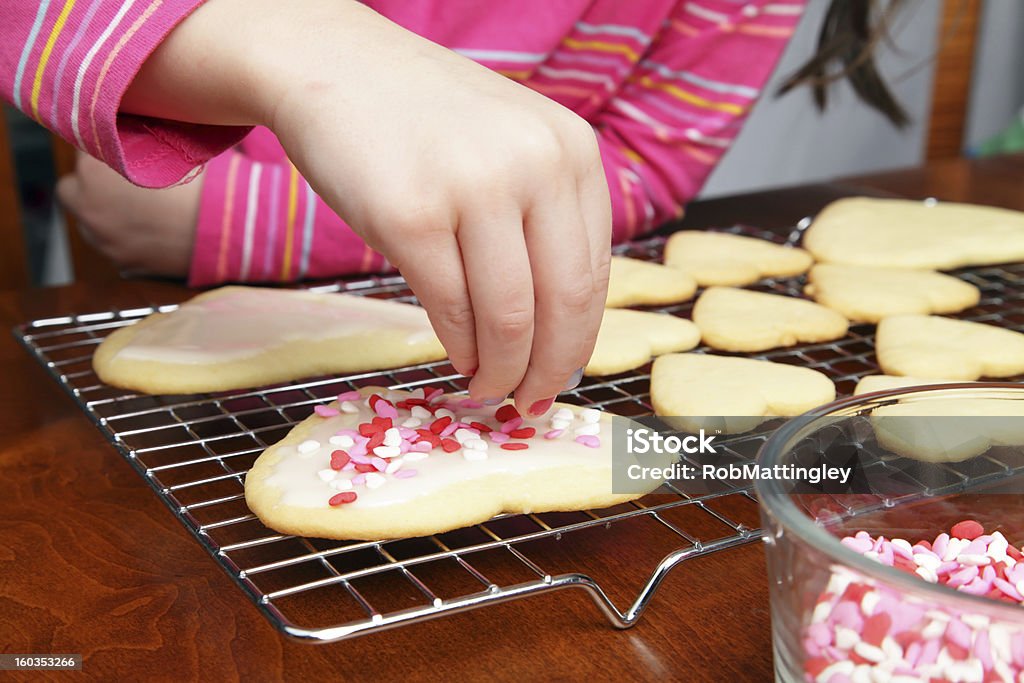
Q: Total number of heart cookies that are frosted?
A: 2